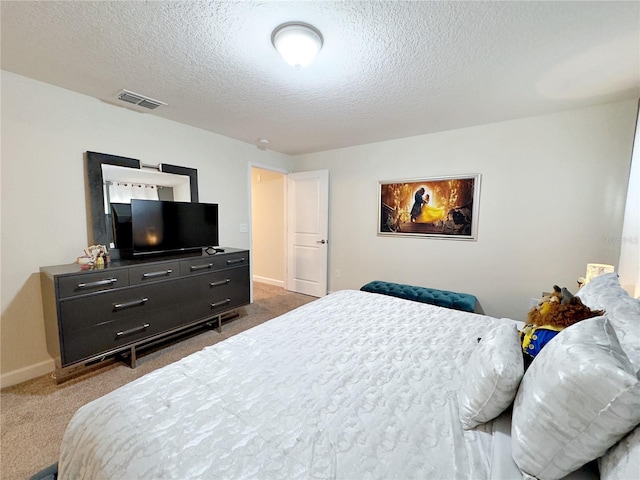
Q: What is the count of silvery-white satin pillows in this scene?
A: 4